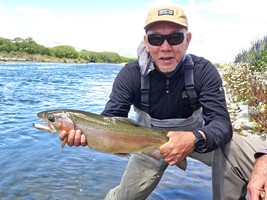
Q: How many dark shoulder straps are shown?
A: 2